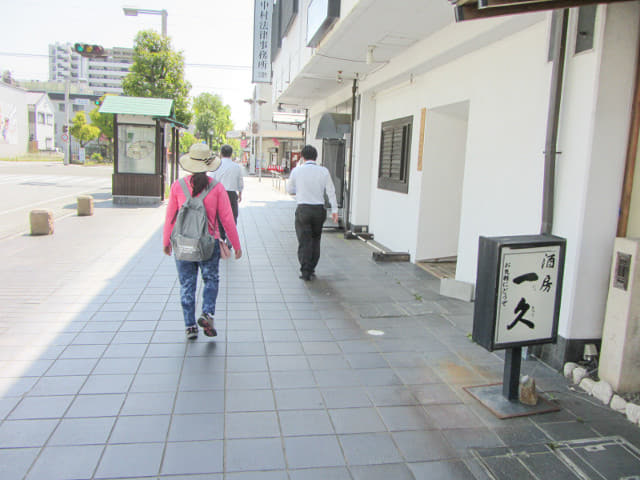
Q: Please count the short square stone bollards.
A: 2